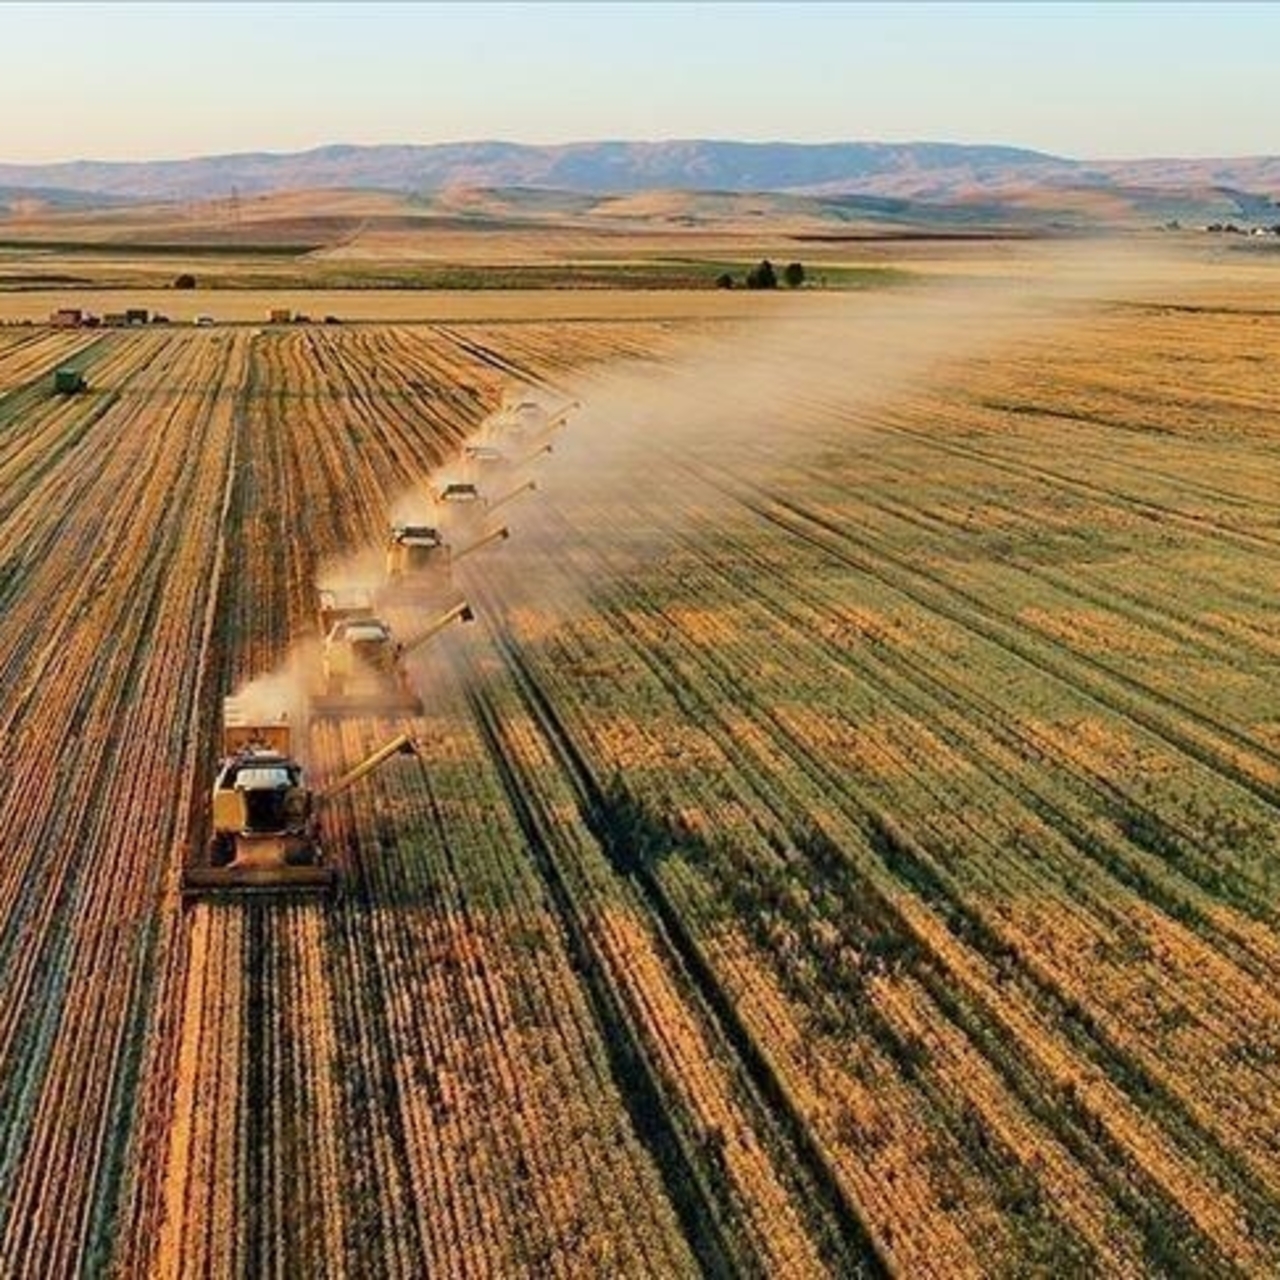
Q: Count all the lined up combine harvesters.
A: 7